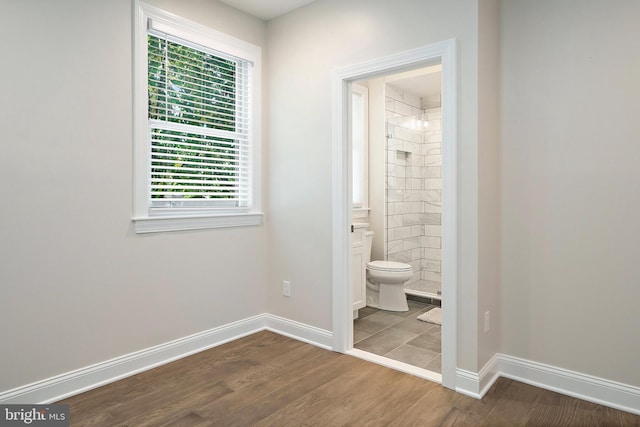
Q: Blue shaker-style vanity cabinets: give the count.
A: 0